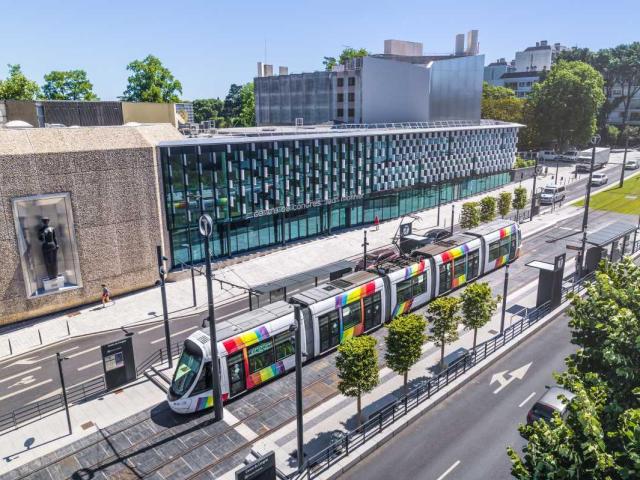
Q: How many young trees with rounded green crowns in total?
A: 8